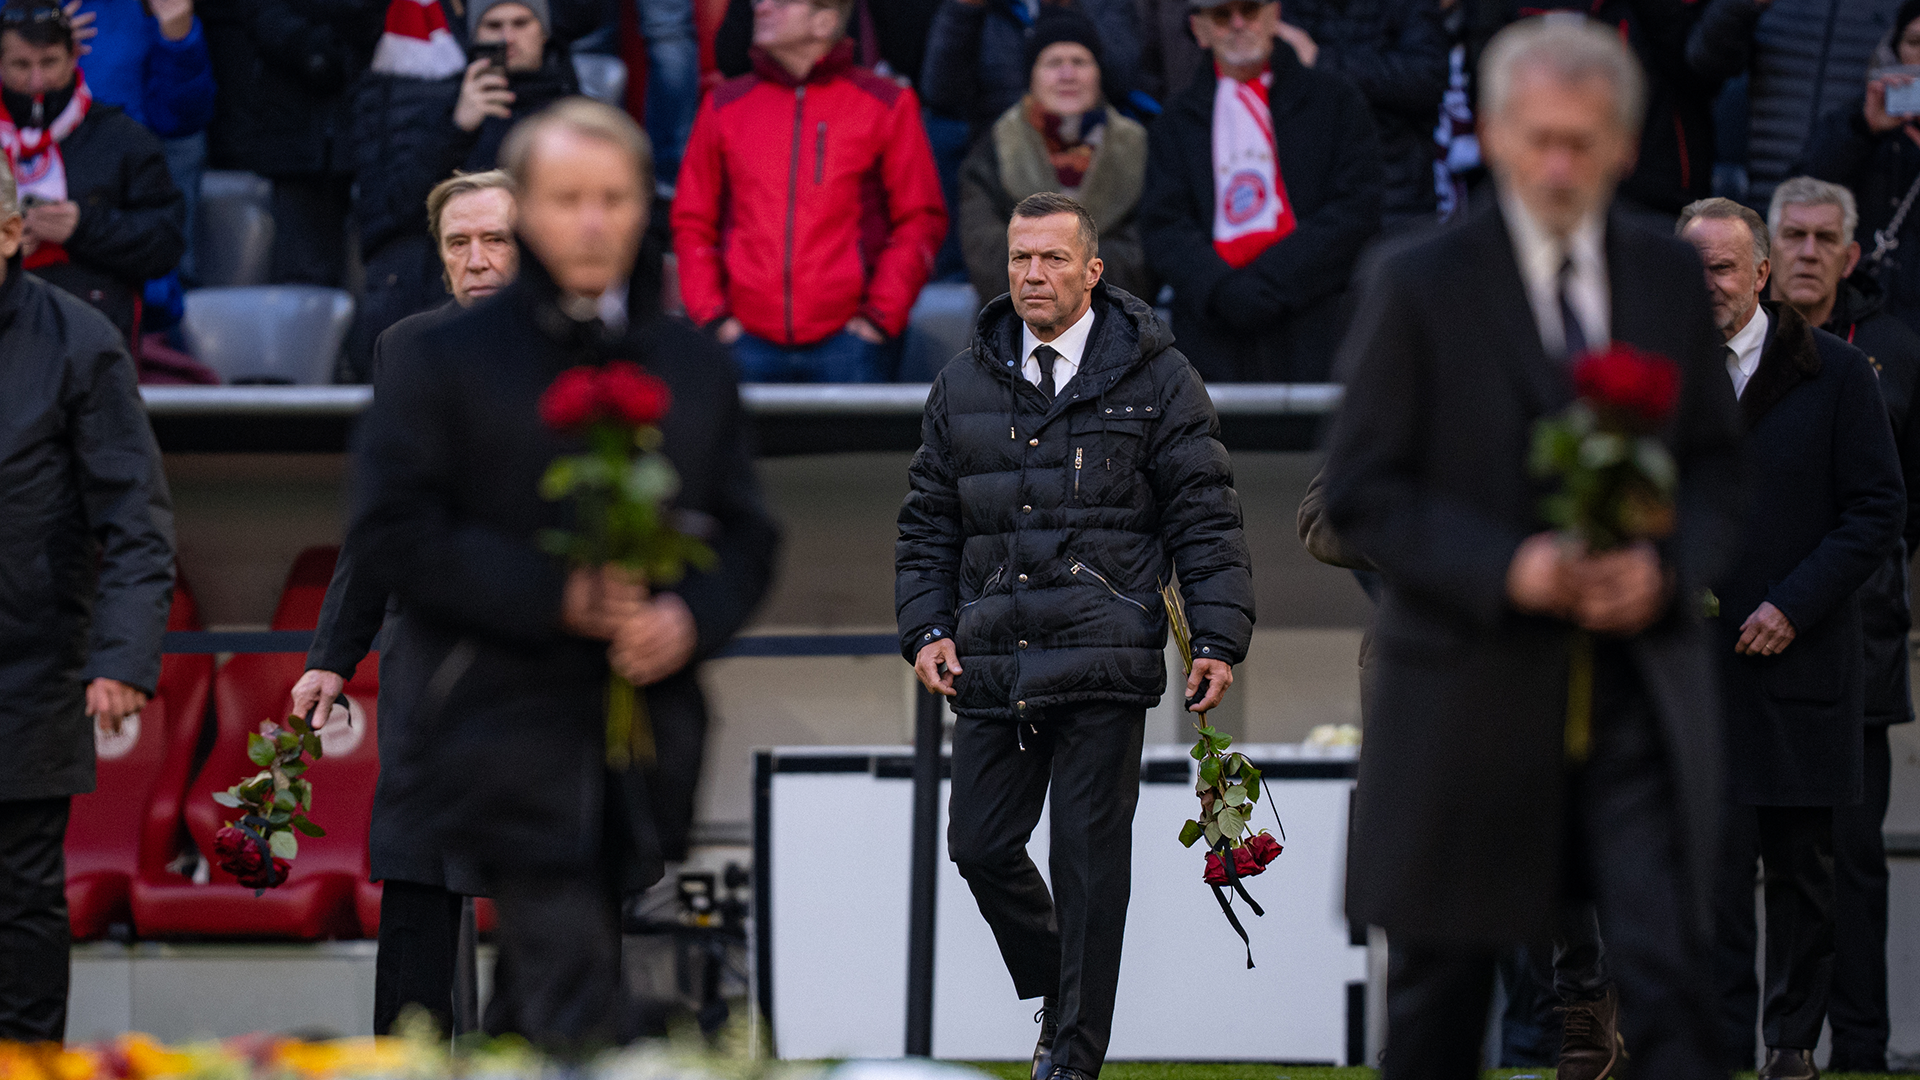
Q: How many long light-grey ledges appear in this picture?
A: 1